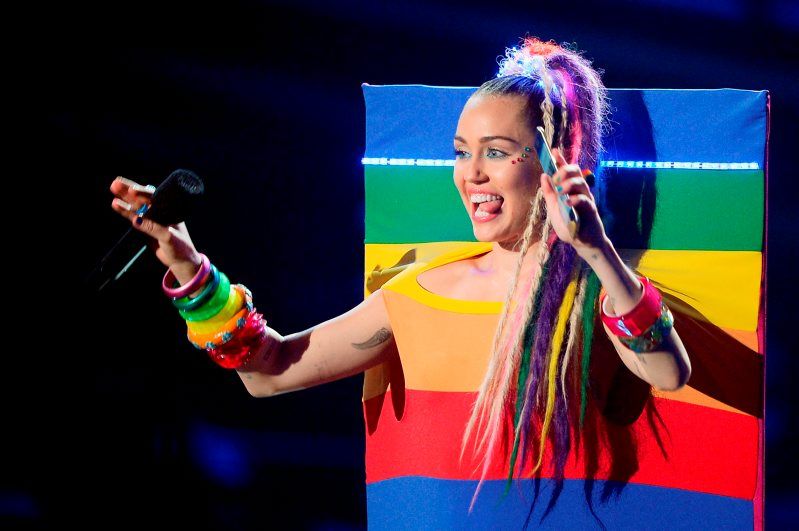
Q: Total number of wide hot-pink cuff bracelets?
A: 1